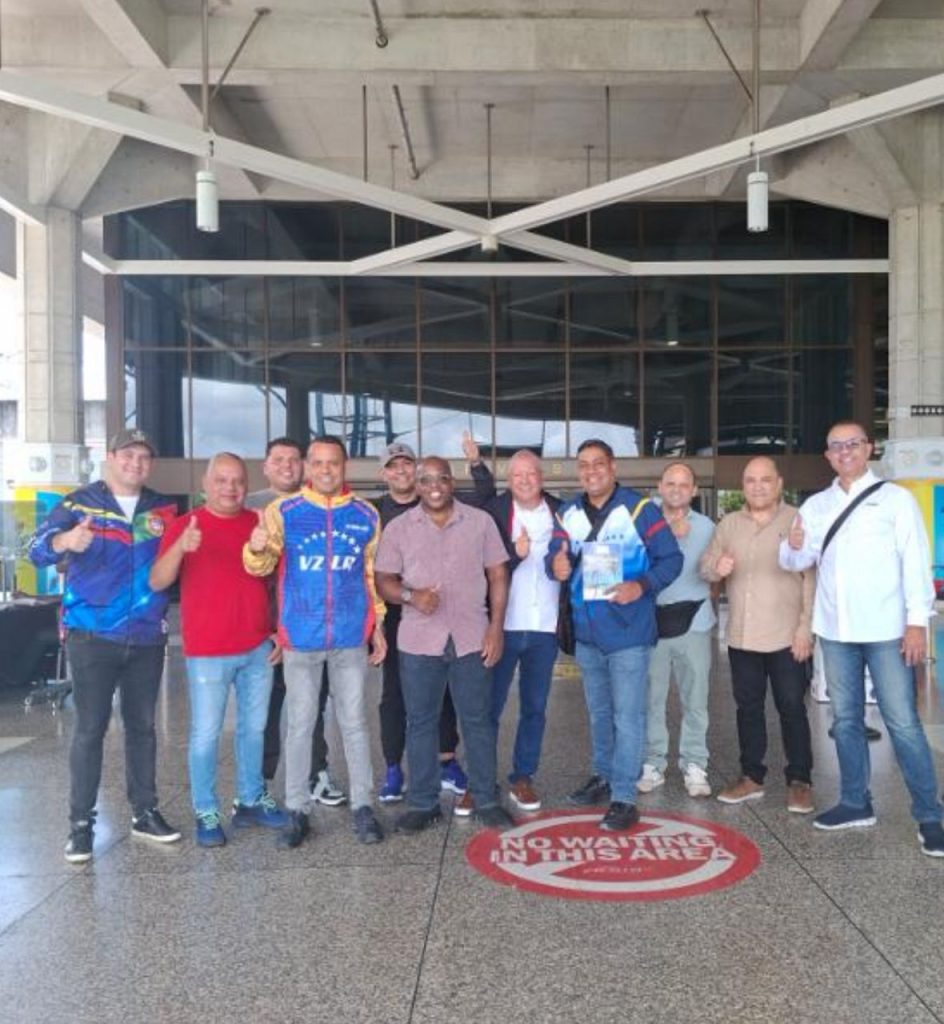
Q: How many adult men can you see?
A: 11